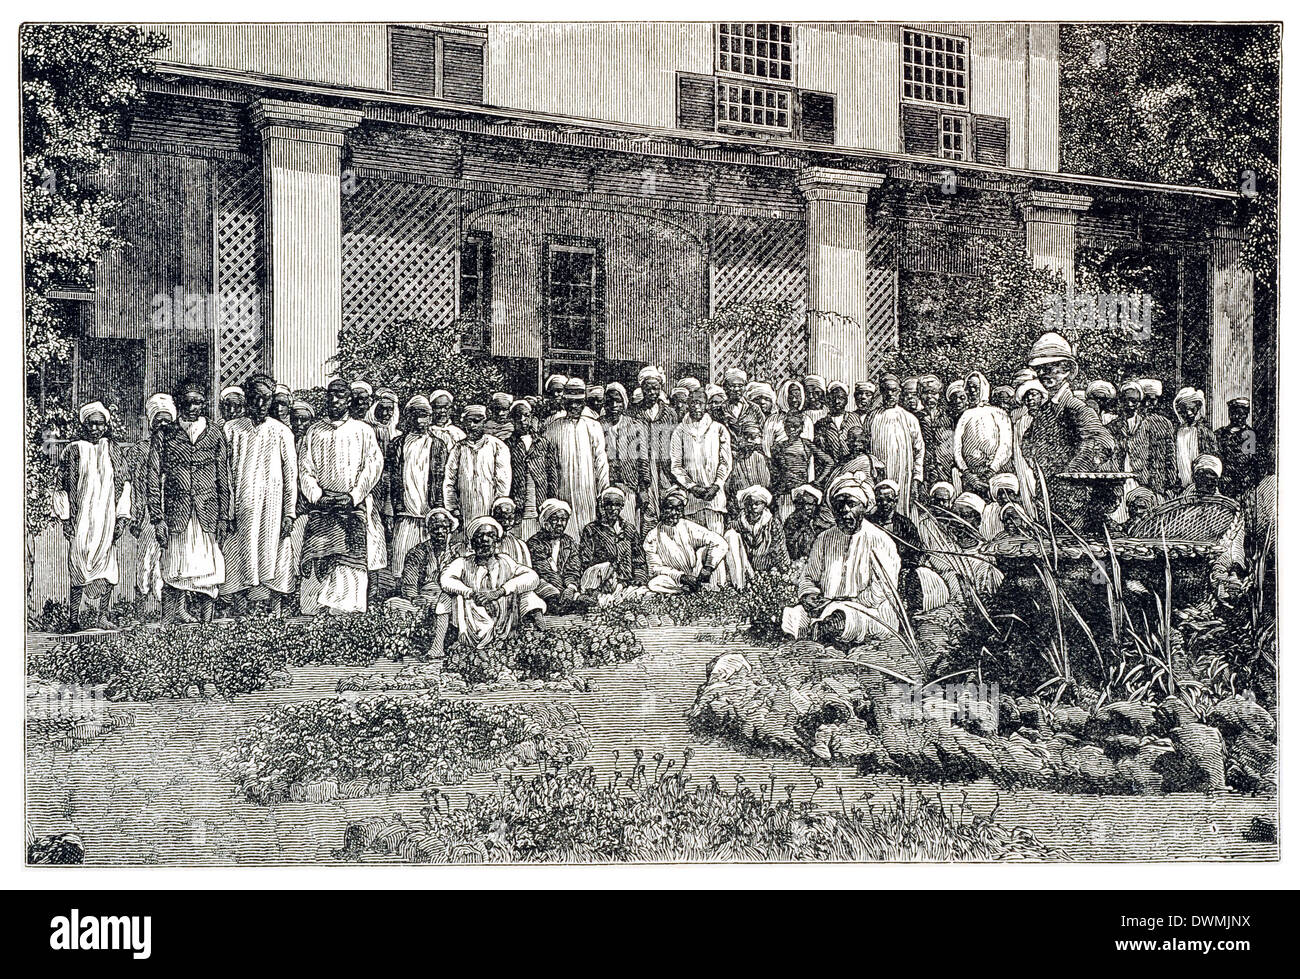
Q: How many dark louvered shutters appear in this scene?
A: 6